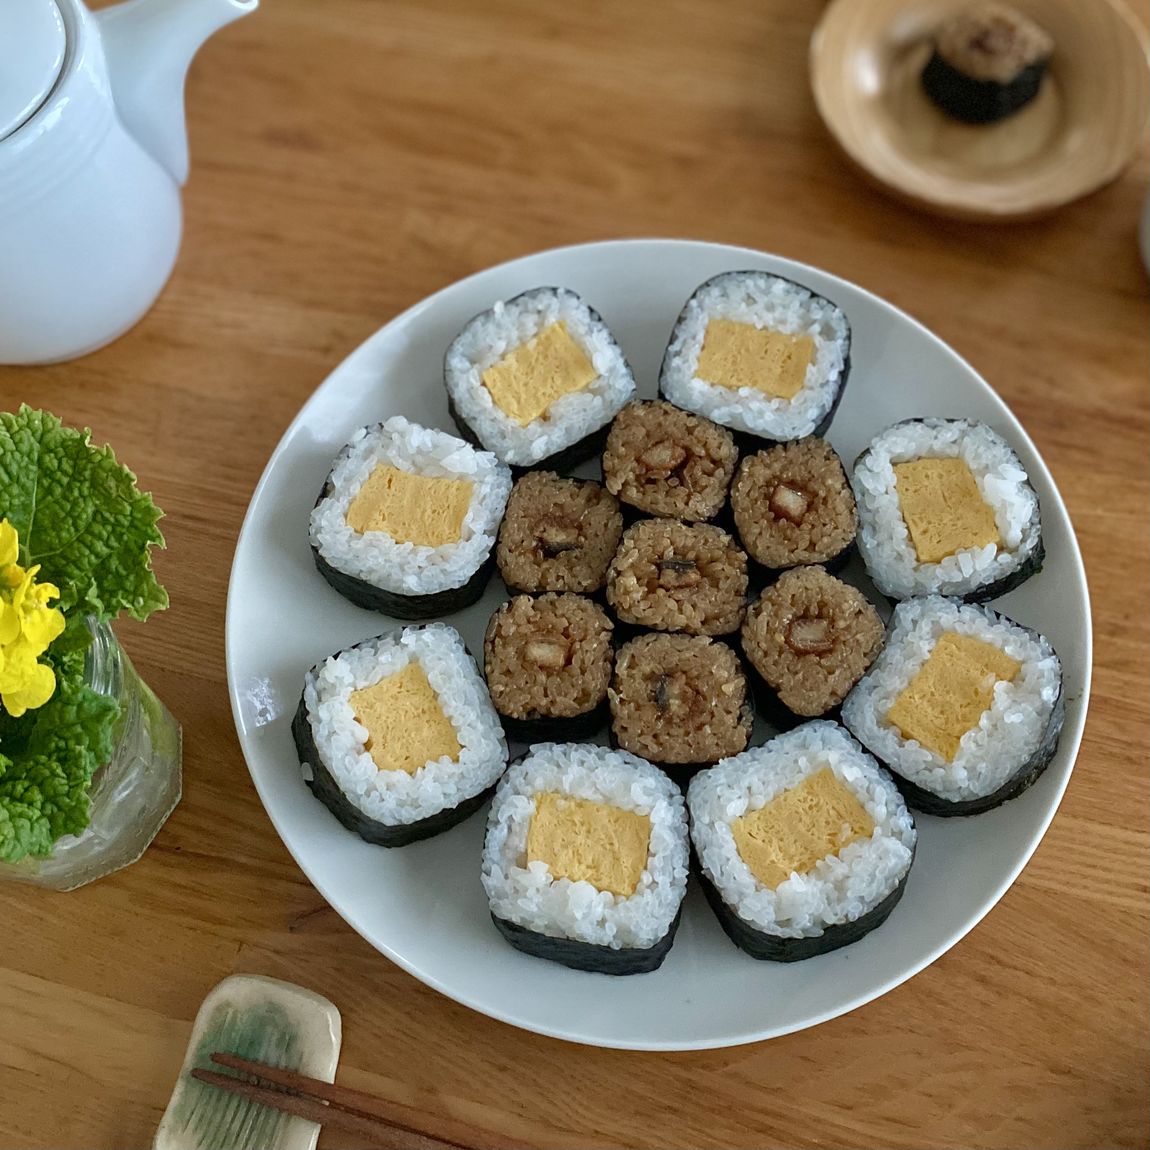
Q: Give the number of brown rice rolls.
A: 8